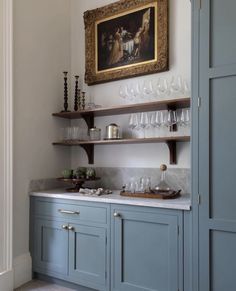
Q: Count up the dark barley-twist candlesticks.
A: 4